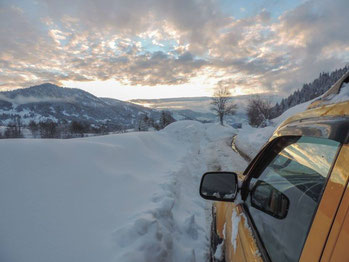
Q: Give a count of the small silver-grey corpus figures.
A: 0